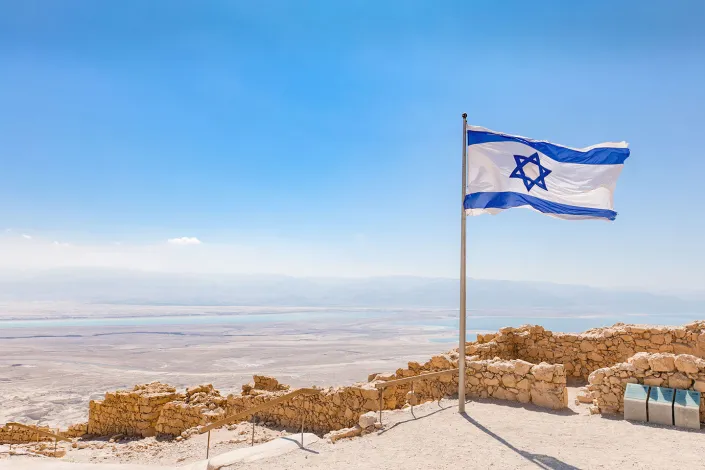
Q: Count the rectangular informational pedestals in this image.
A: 3